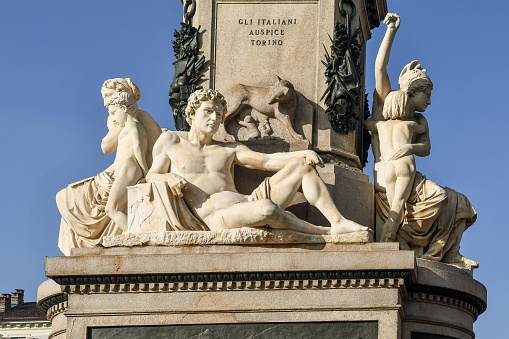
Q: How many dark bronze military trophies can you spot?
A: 2